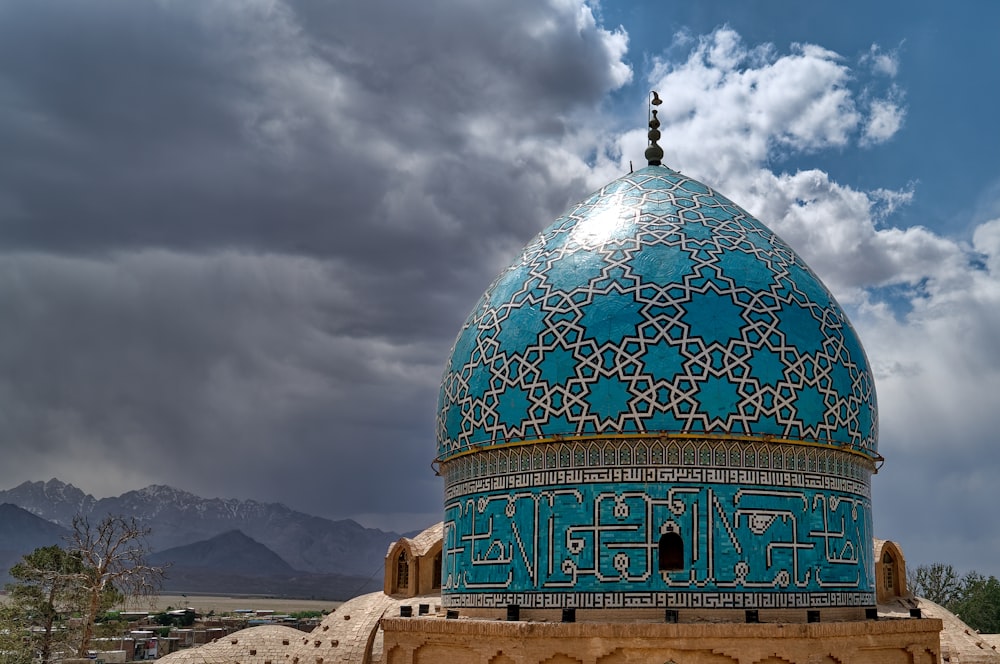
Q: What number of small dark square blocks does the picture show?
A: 10